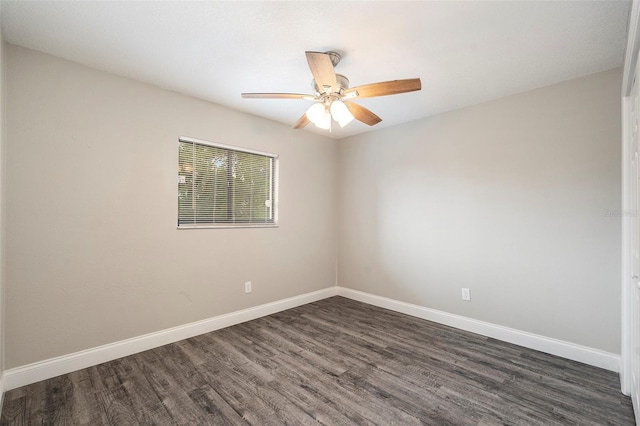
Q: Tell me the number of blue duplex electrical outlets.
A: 0